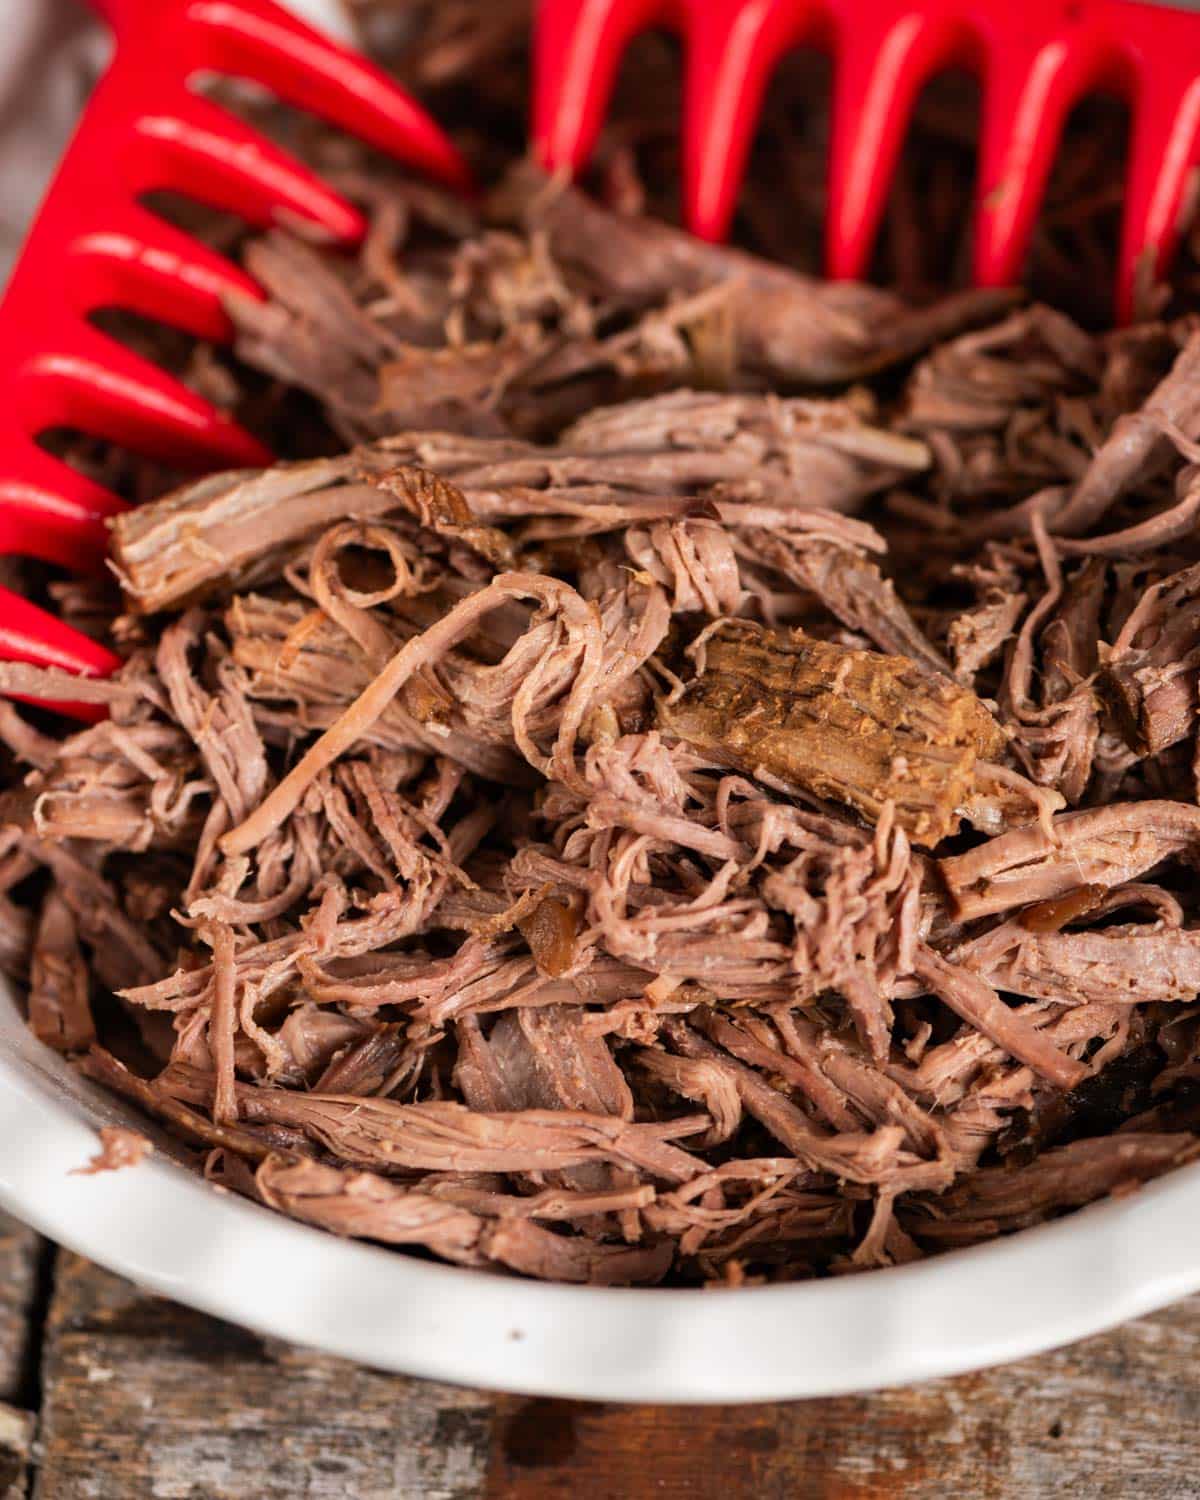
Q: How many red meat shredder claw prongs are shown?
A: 11